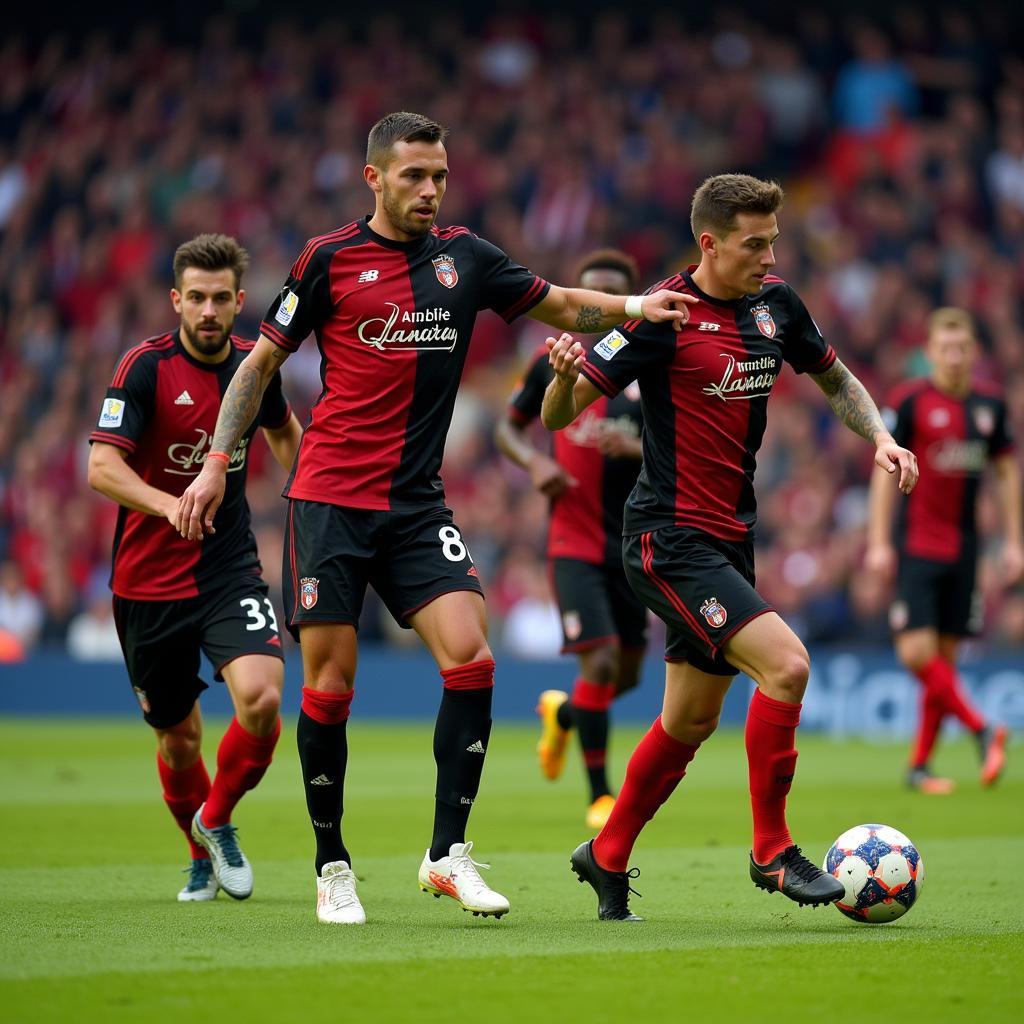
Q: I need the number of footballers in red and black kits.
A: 5